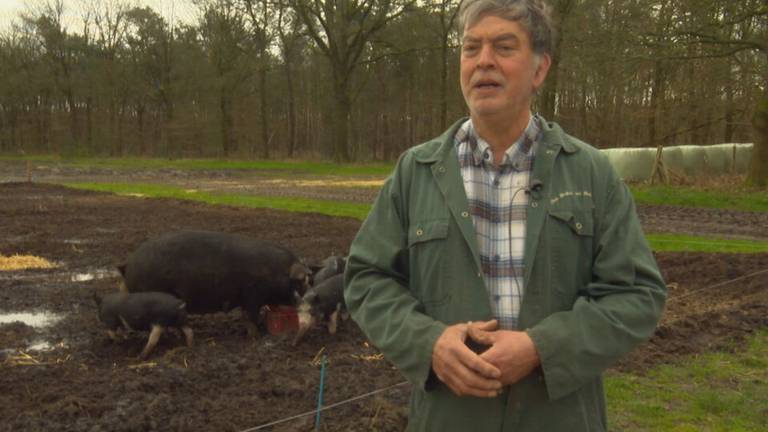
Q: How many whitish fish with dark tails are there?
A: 0